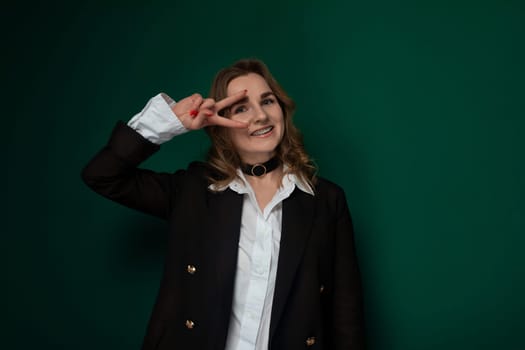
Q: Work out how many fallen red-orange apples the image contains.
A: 0